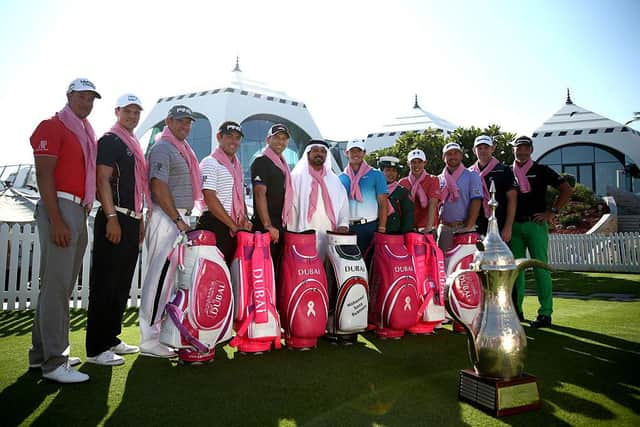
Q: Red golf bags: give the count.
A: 4